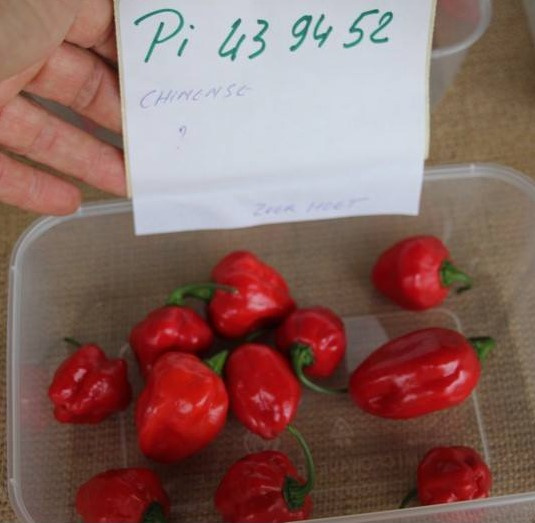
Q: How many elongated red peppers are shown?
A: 1